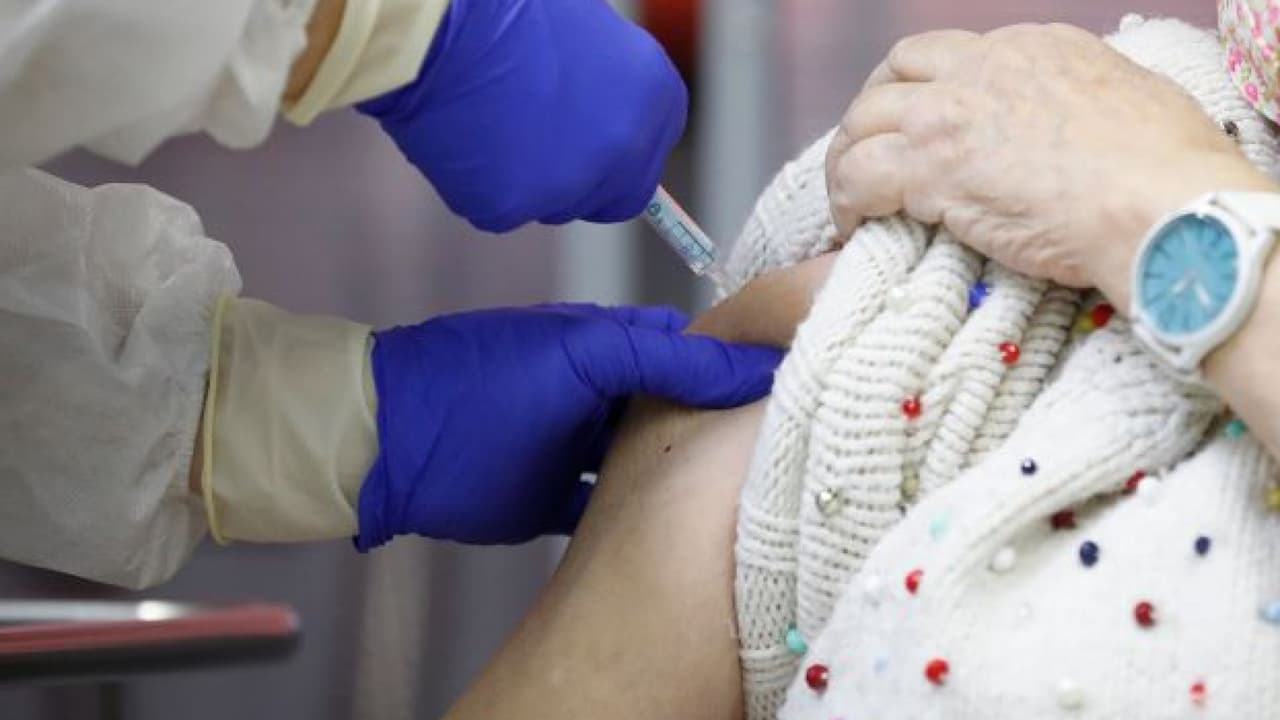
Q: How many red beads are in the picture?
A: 10